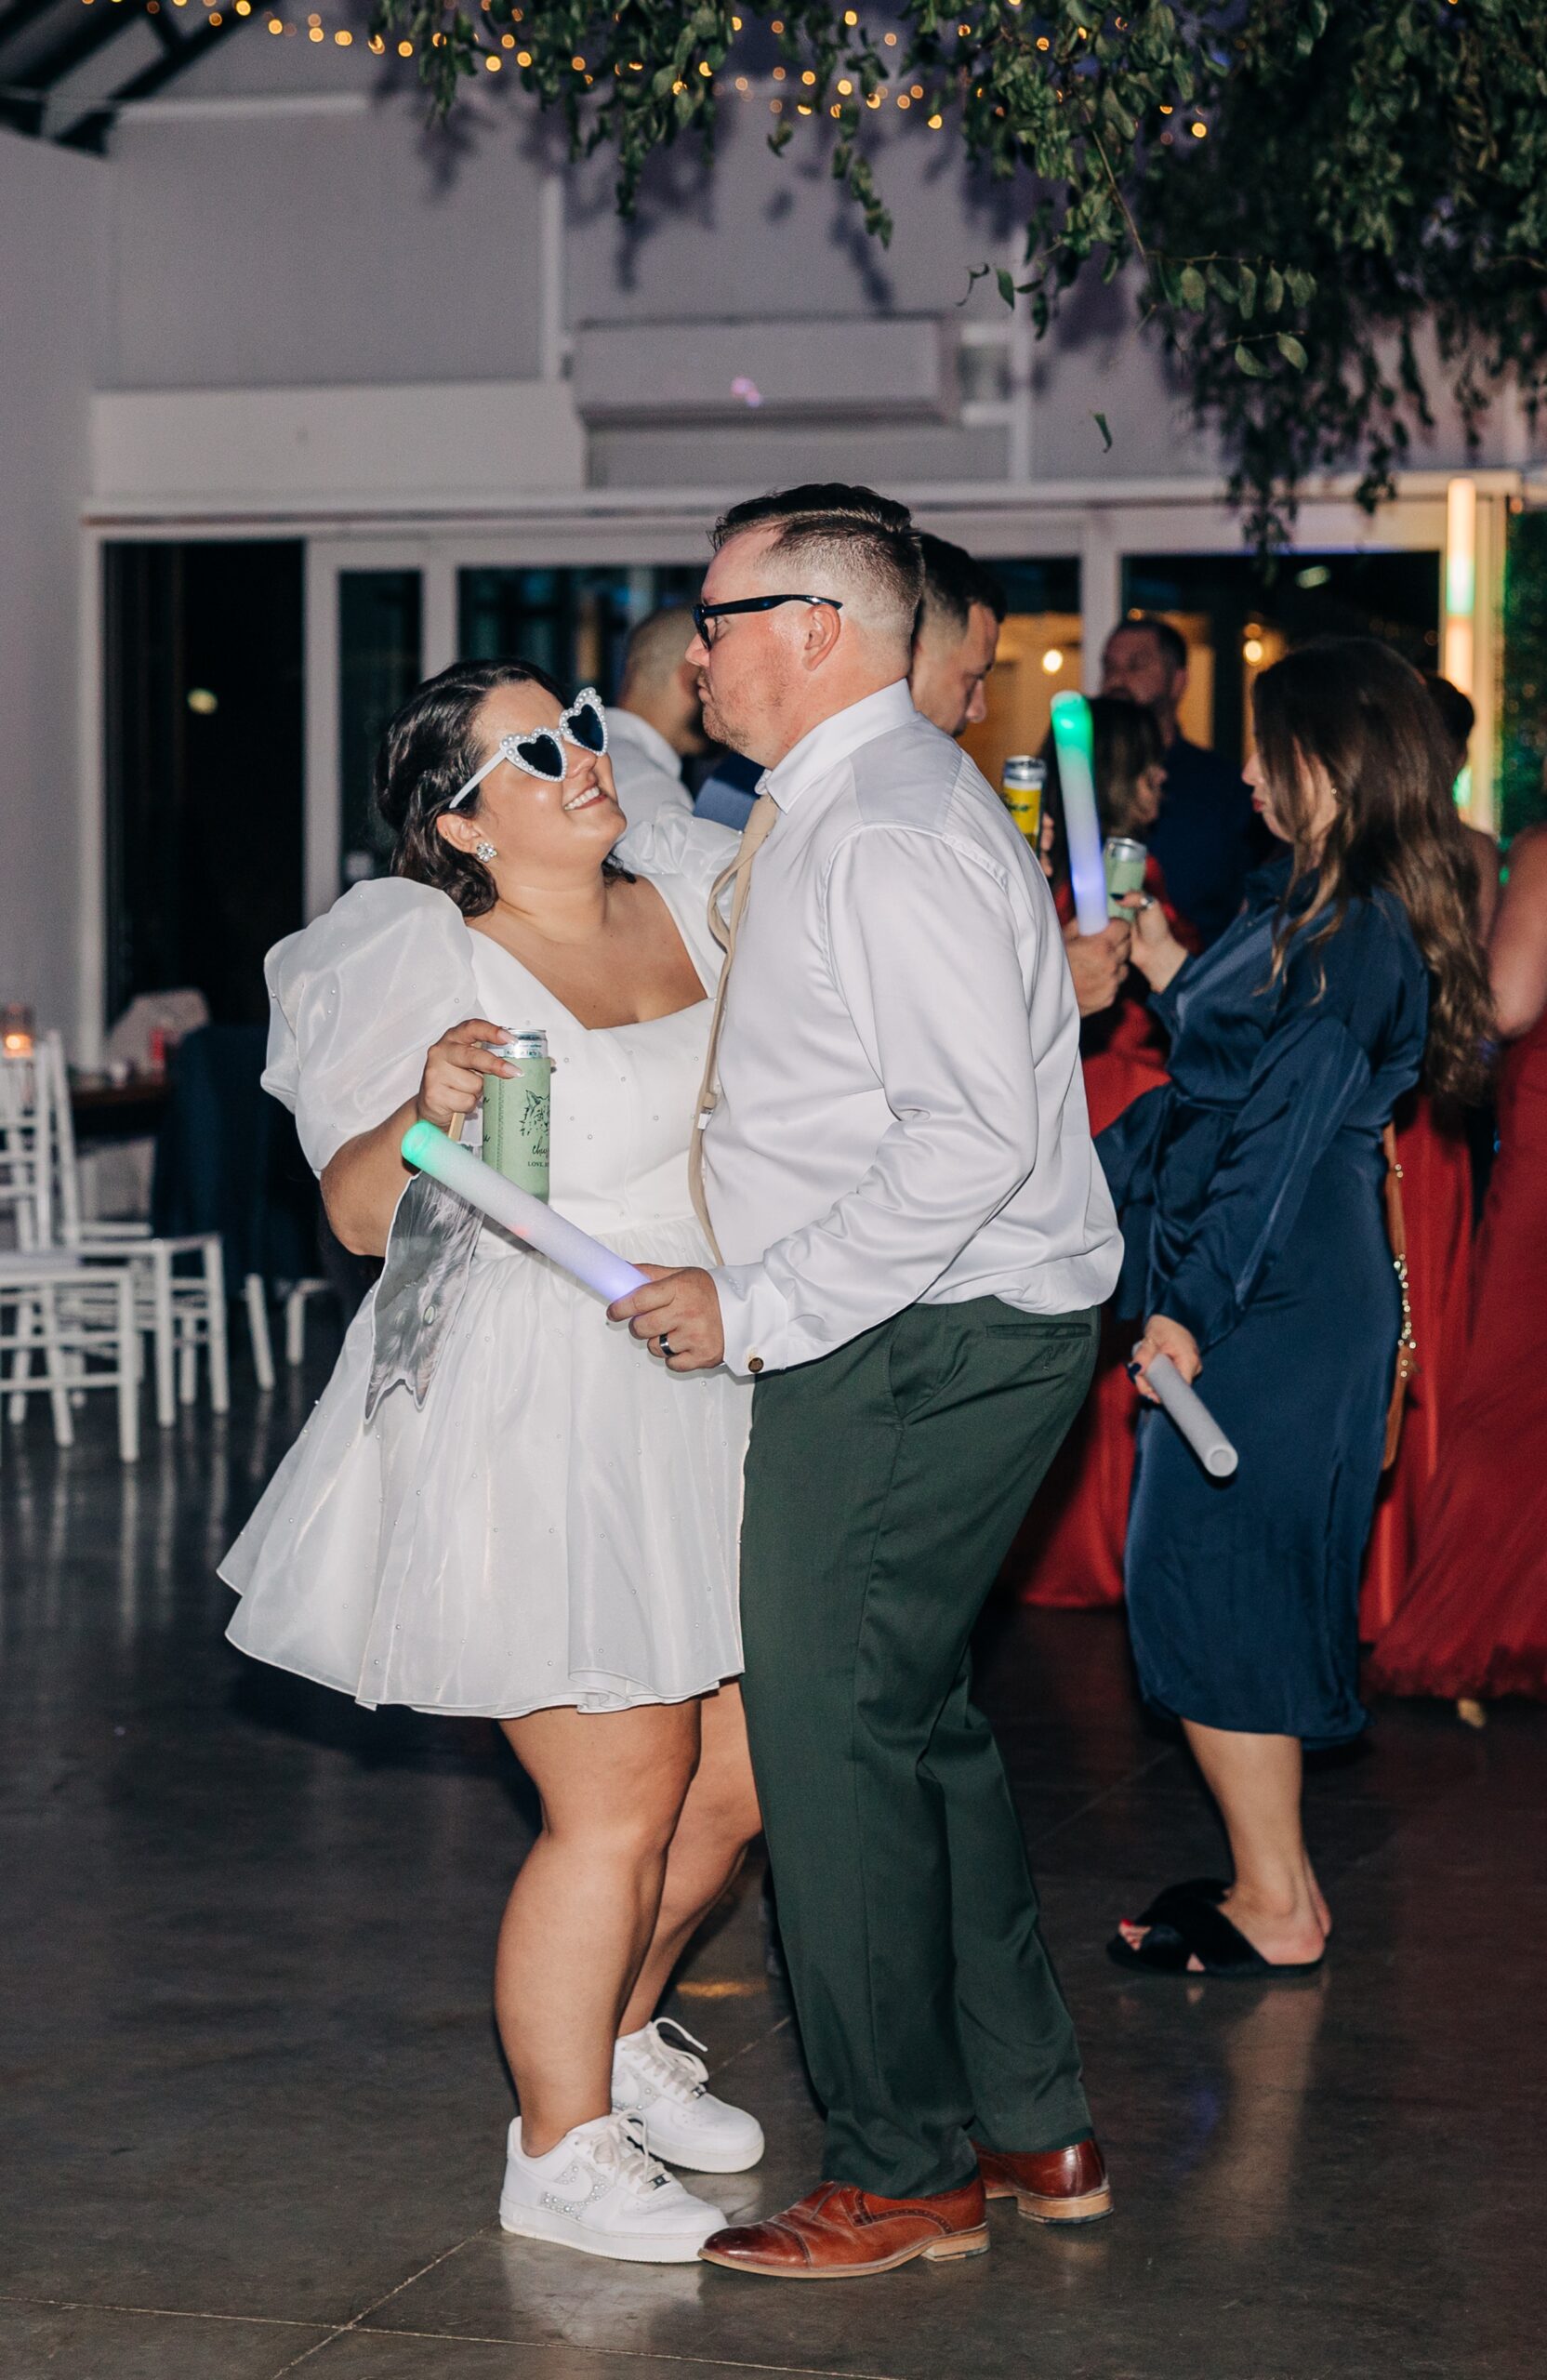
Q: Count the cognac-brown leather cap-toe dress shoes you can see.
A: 2